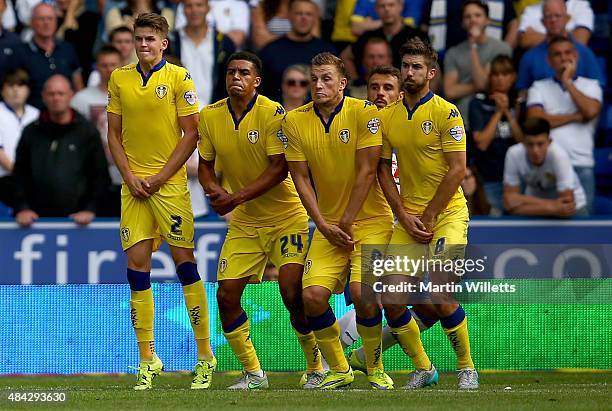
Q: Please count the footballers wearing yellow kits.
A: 4